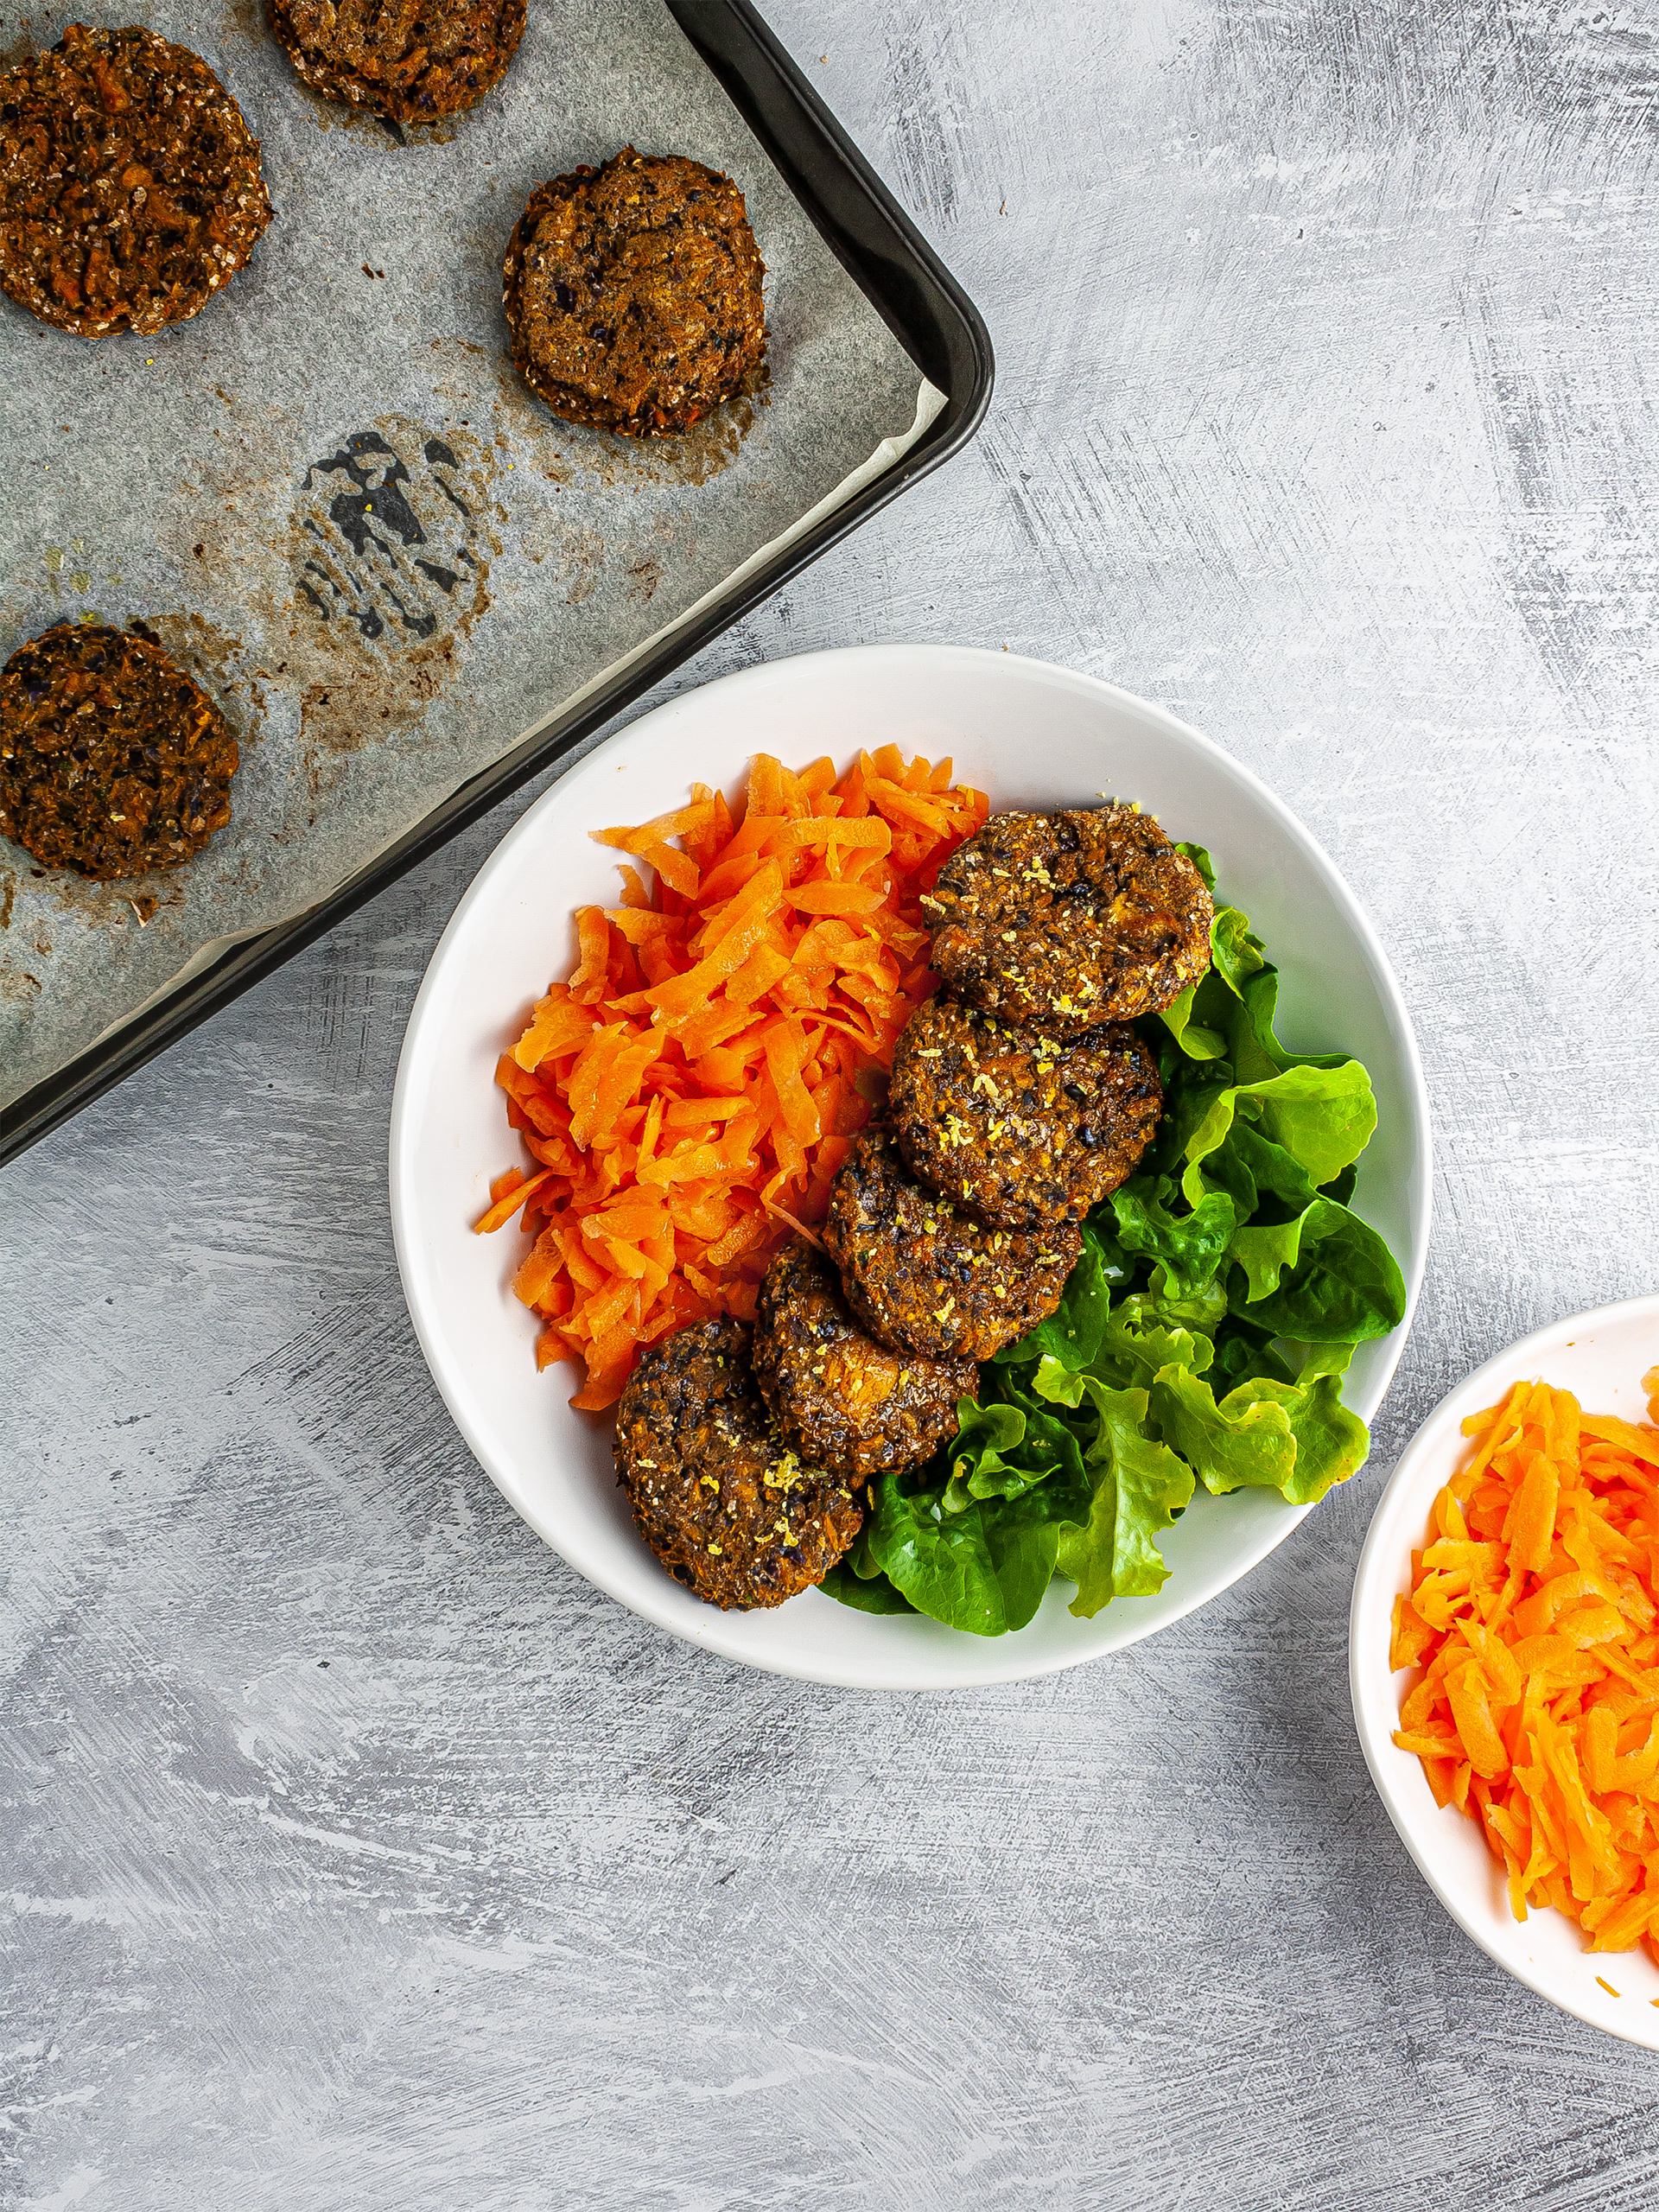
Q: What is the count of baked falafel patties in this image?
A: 9